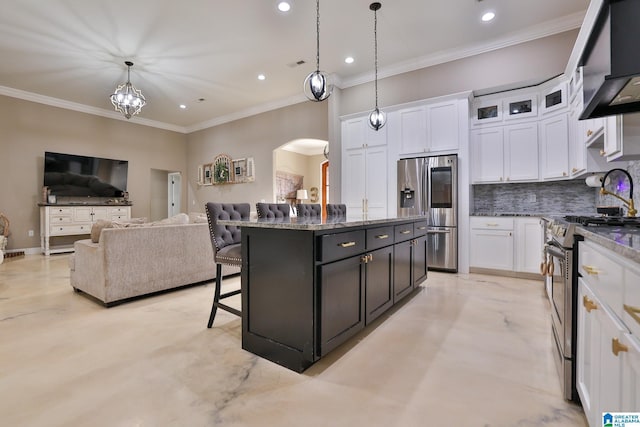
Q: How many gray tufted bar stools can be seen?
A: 4